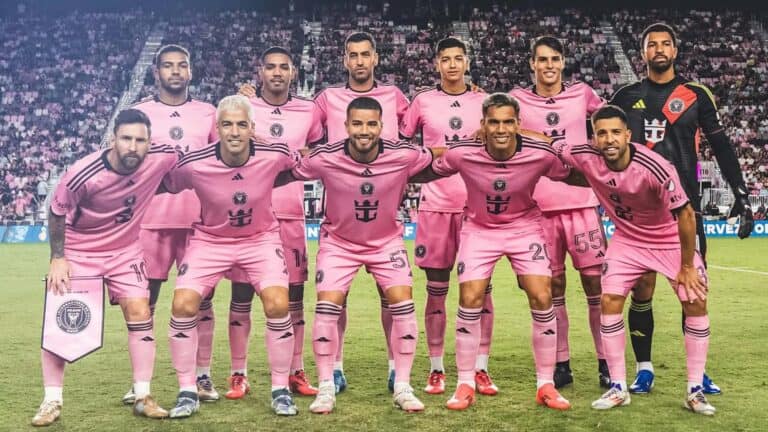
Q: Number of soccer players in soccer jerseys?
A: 11